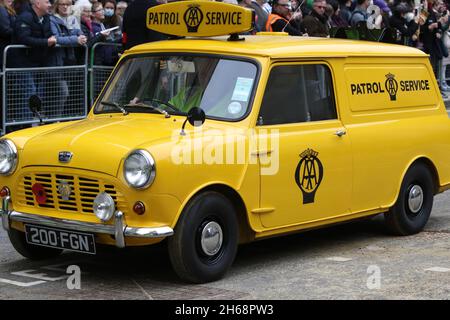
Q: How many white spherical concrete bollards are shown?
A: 0